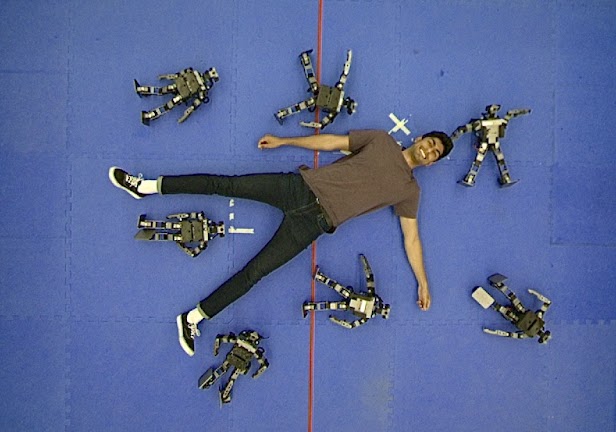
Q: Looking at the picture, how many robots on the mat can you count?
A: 7